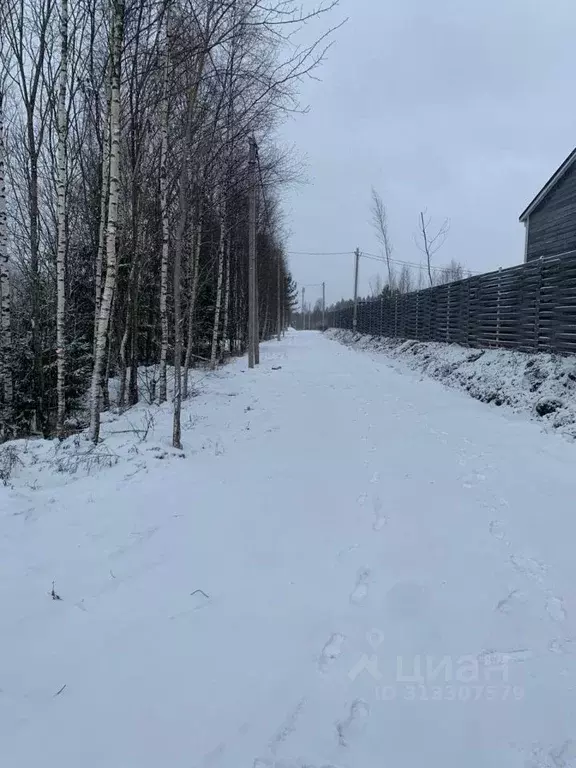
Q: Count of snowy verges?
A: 2